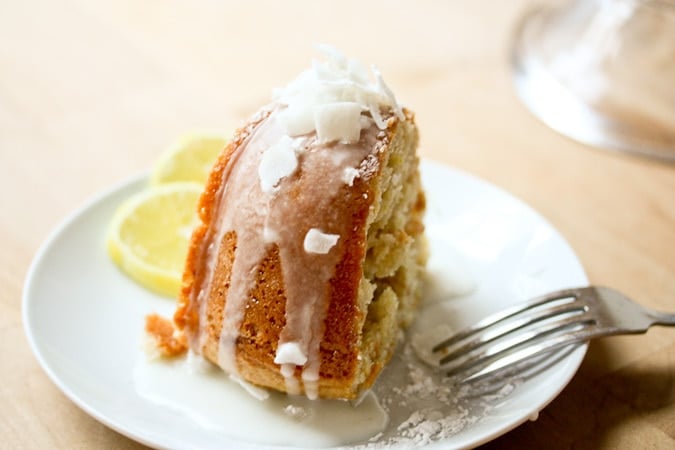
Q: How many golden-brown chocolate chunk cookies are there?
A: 0